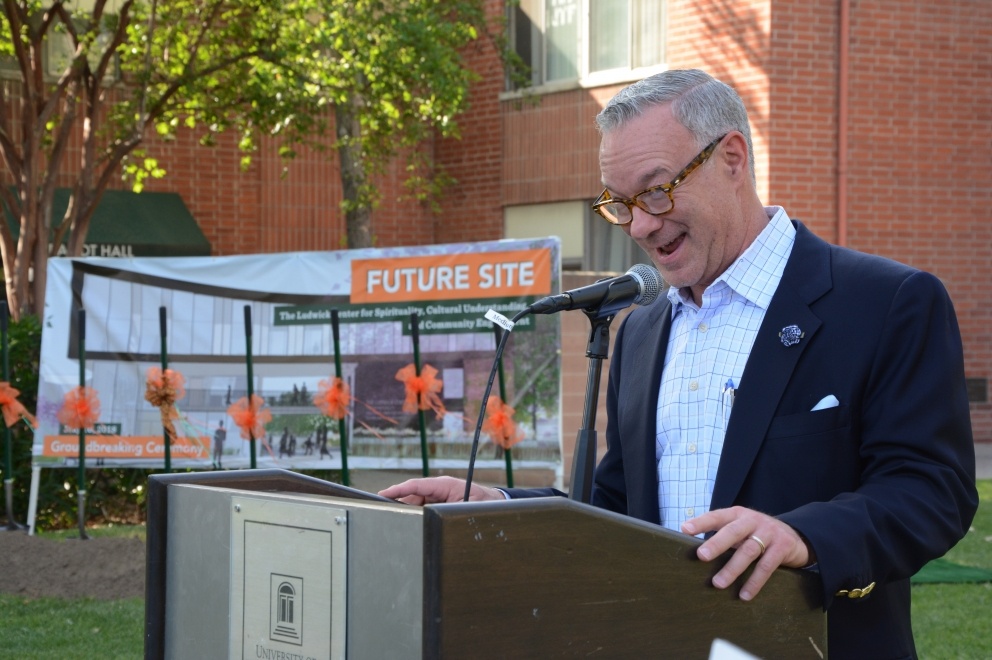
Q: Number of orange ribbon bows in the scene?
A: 7